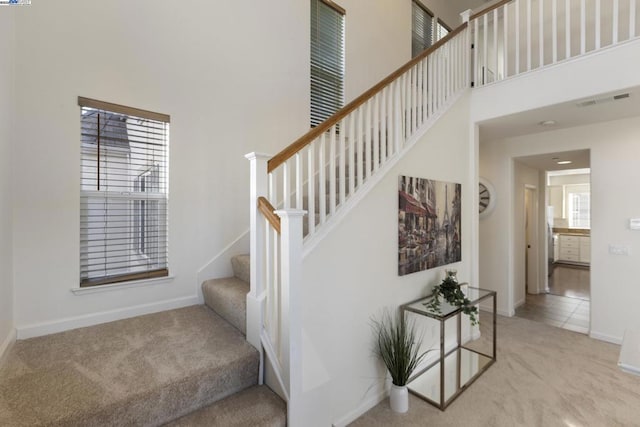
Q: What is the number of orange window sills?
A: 0